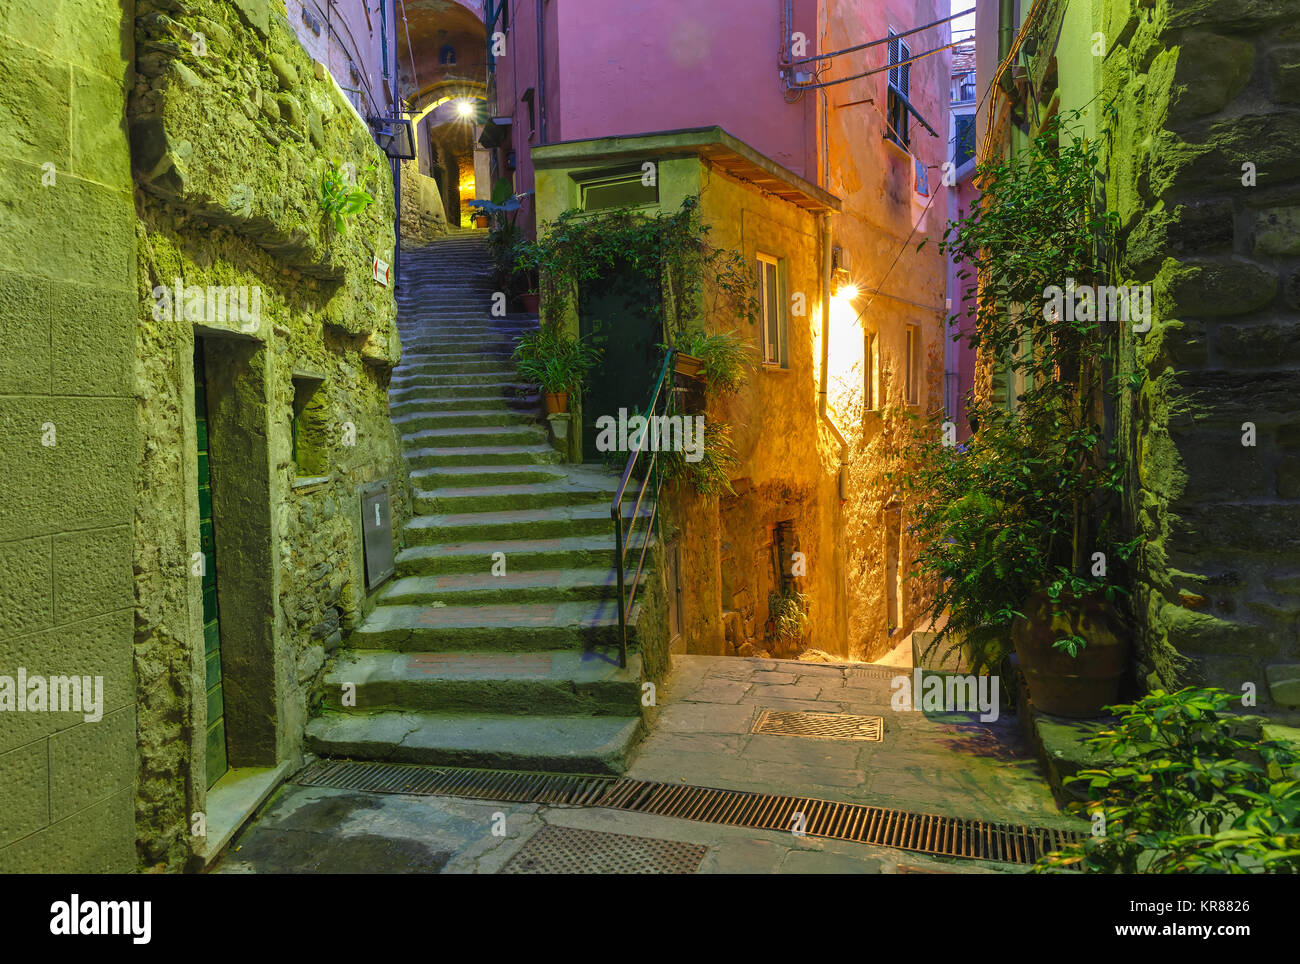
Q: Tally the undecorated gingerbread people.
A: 0